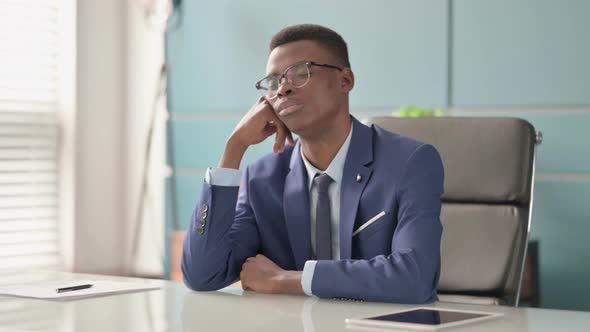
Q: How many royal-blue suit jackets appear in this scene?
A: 1